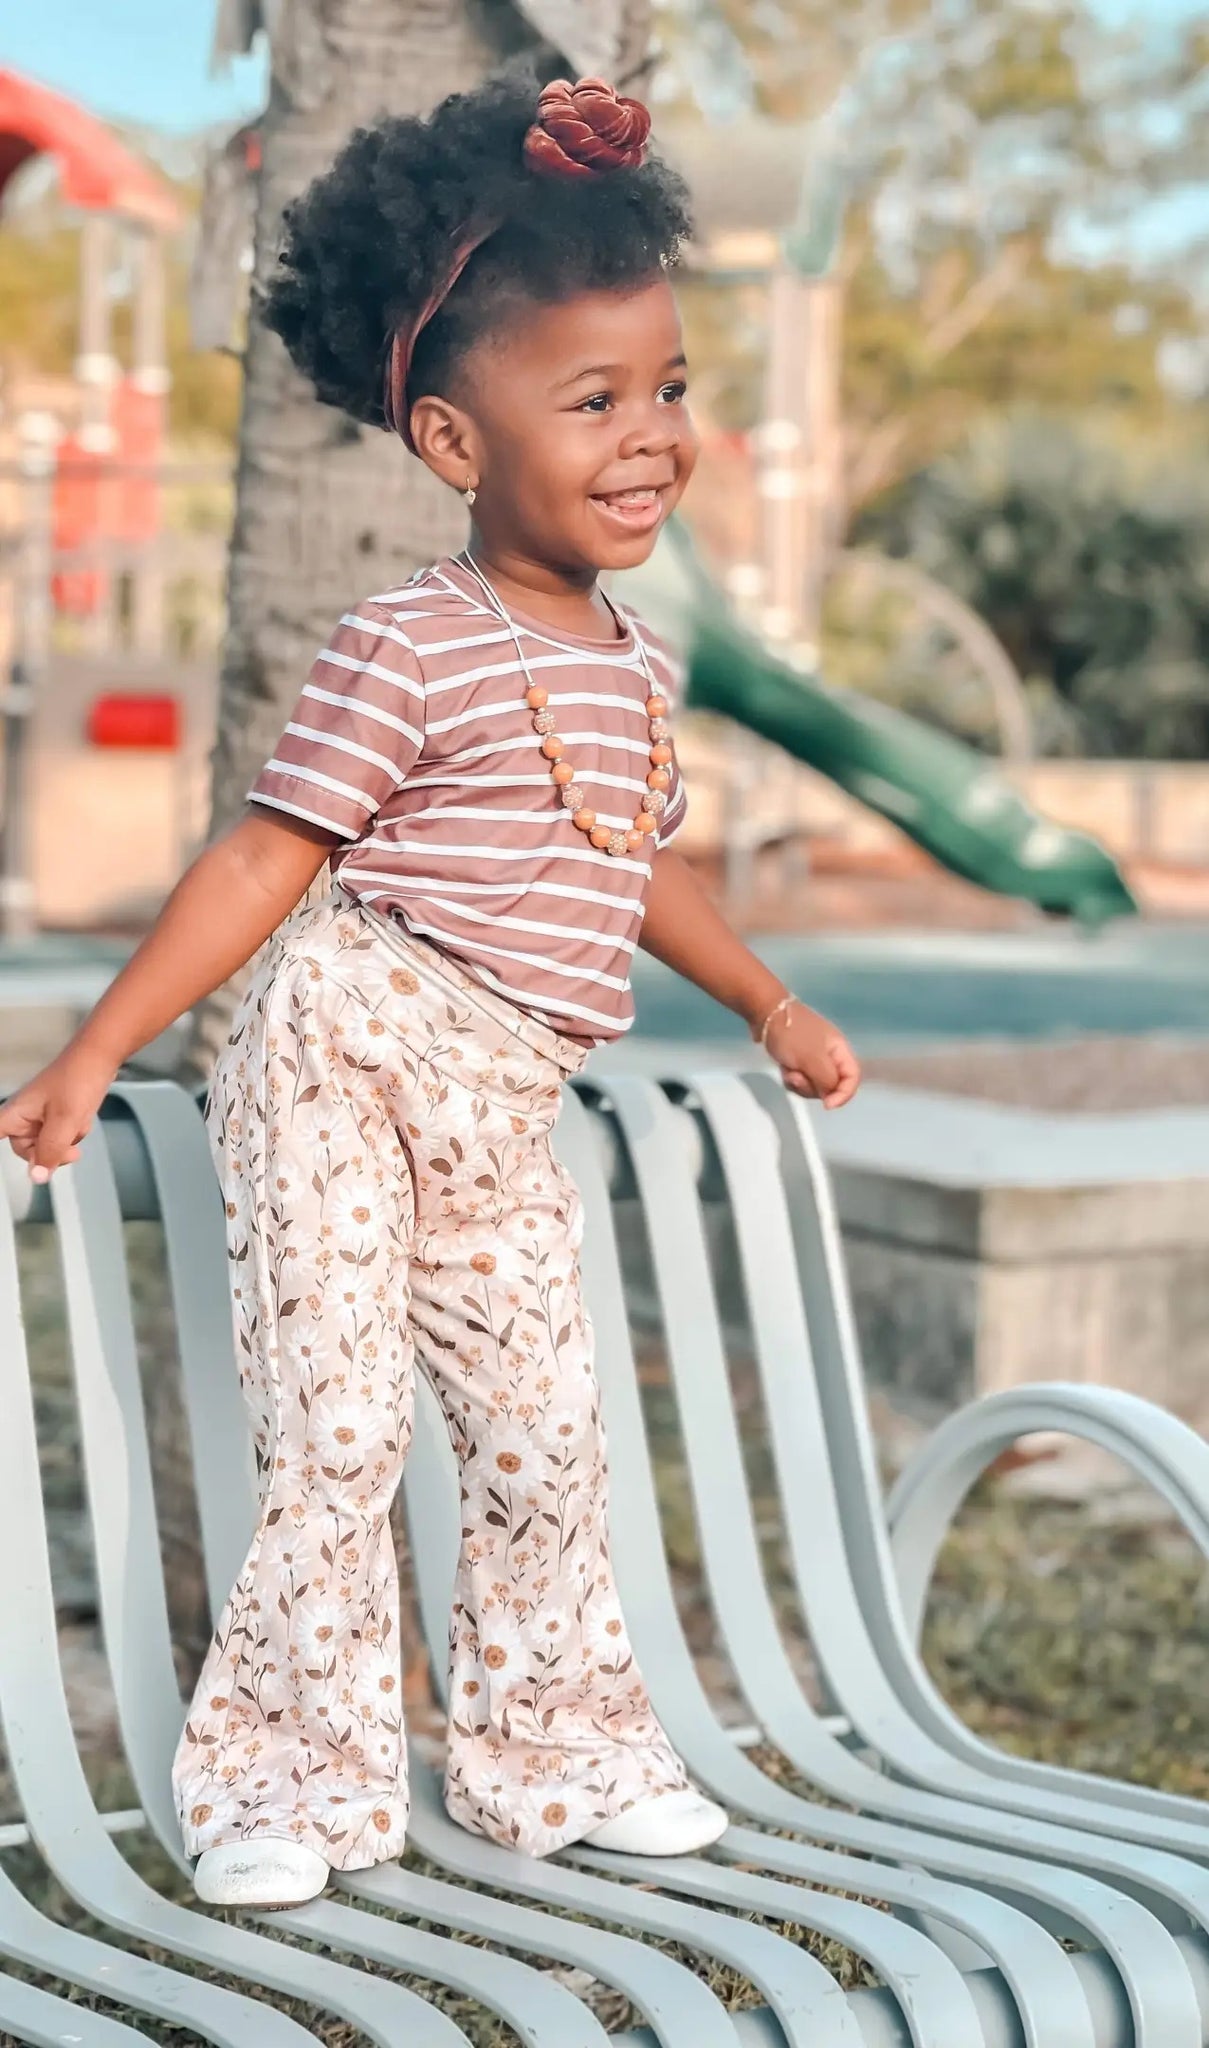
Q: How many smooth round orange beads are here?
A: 10